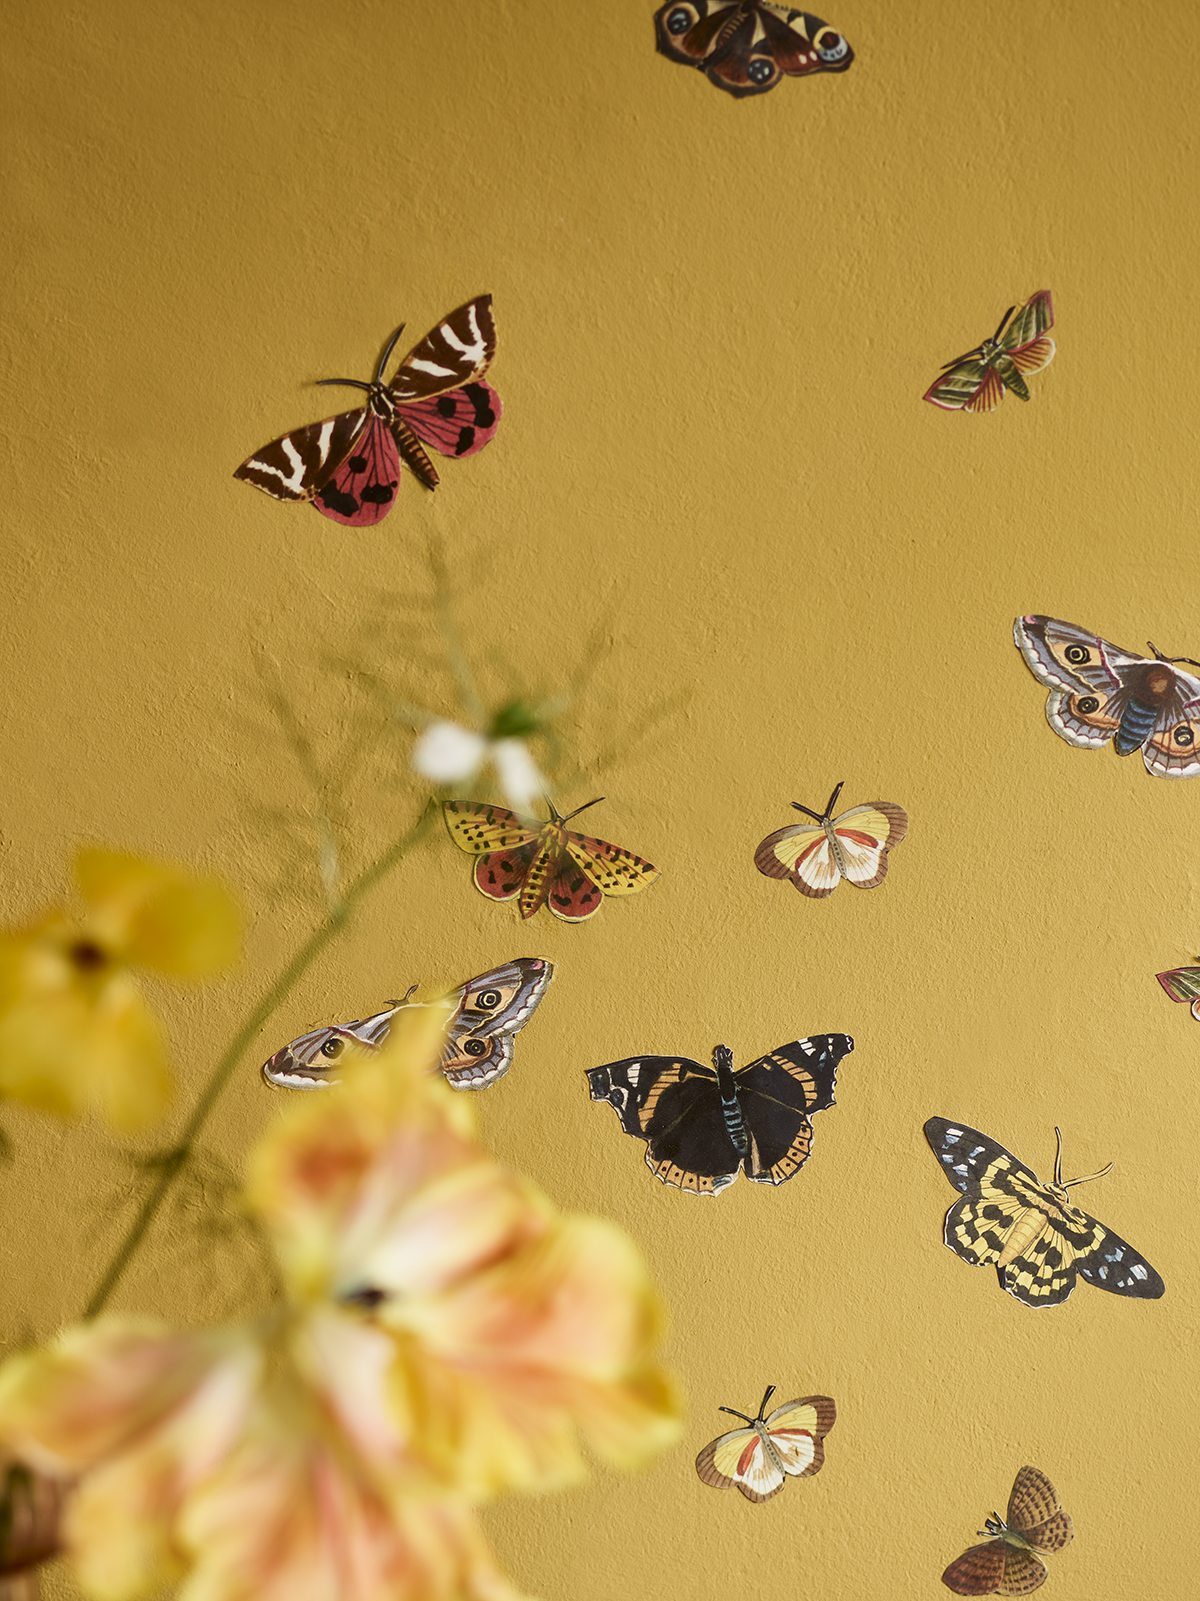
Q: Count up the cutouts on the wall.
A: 12